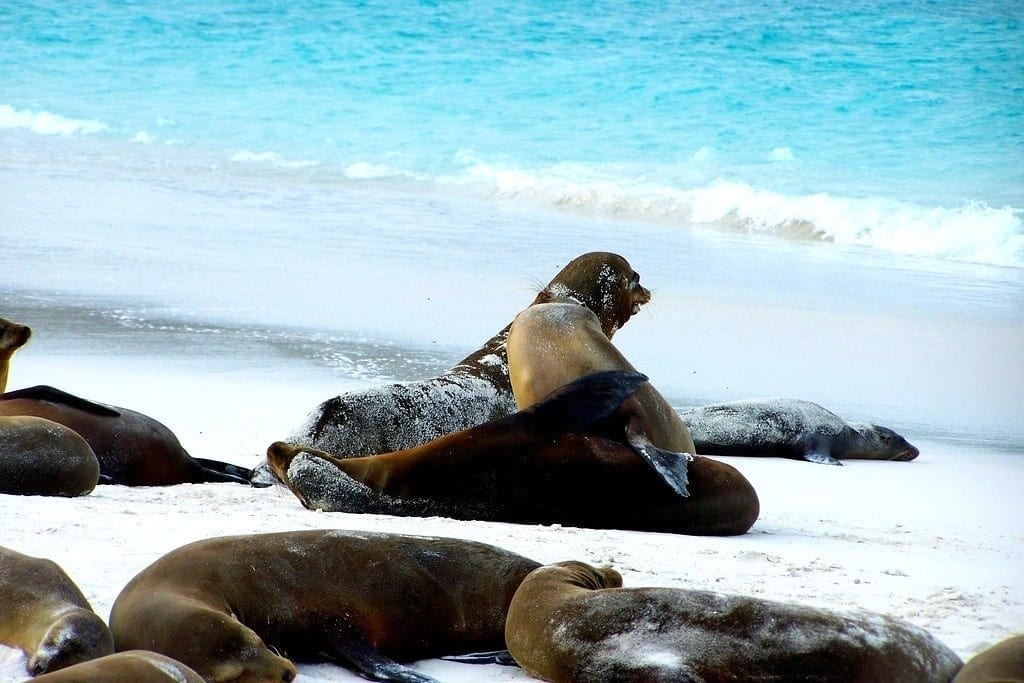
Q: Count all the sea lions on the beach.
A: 12